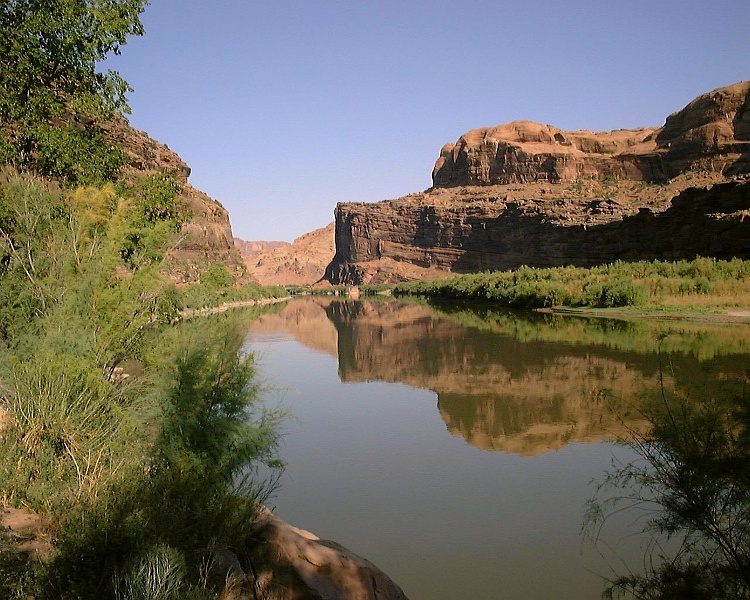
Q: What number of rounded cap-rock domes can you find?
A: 2